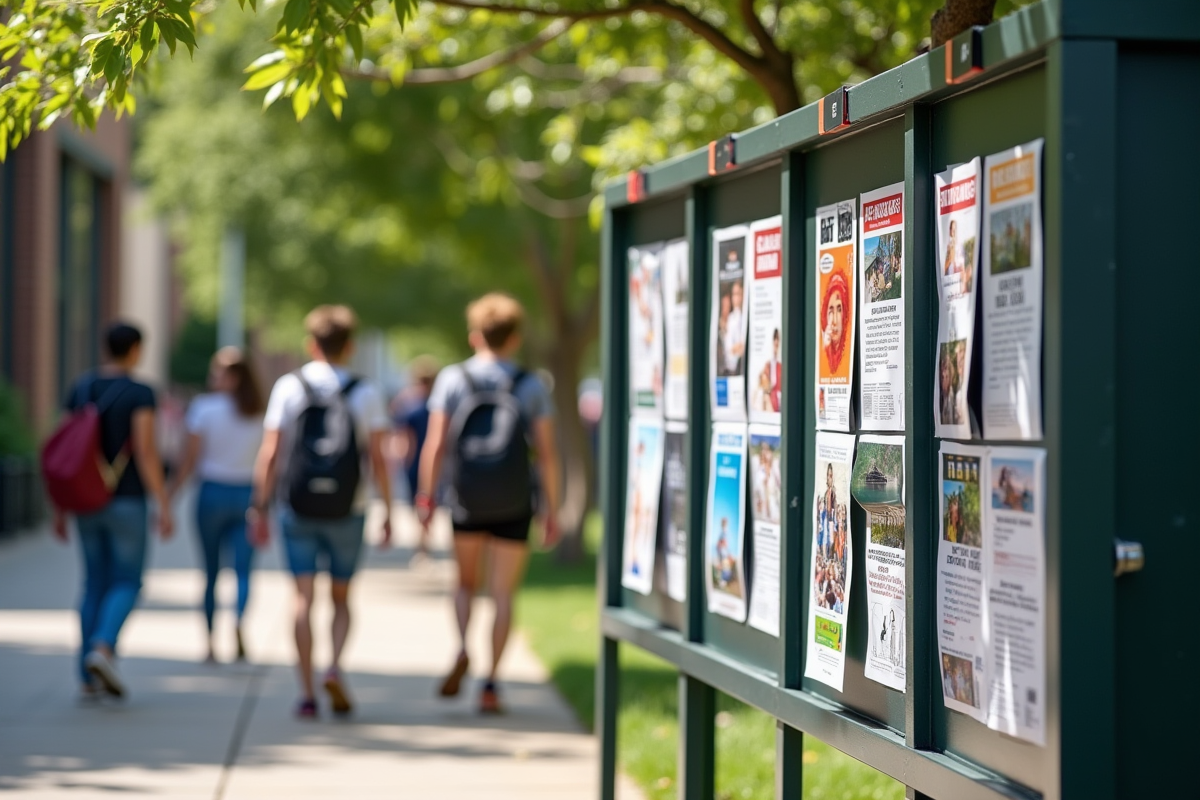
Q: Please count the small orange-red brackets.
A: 4